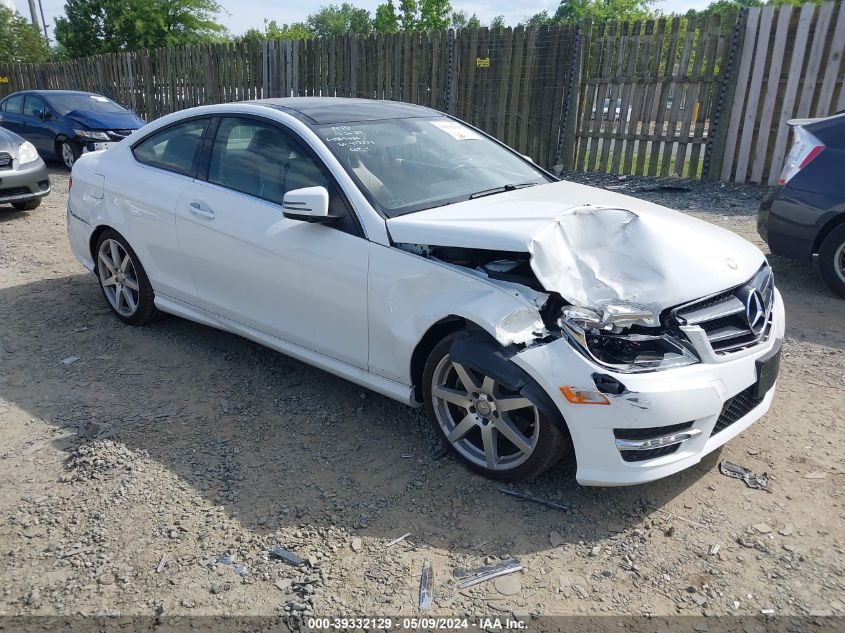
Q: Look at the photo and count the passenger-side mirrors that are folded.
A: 0